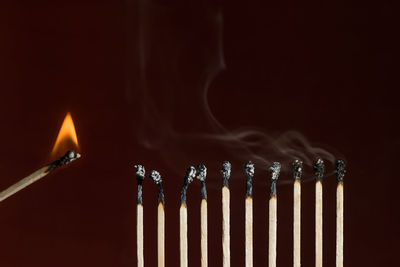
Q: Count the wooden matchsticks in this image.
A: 11